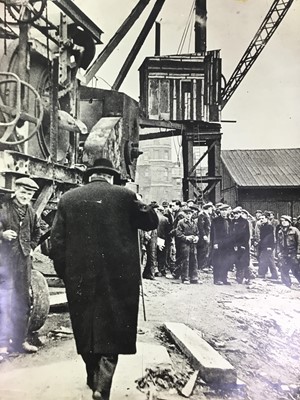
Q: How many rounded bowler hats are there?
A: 1